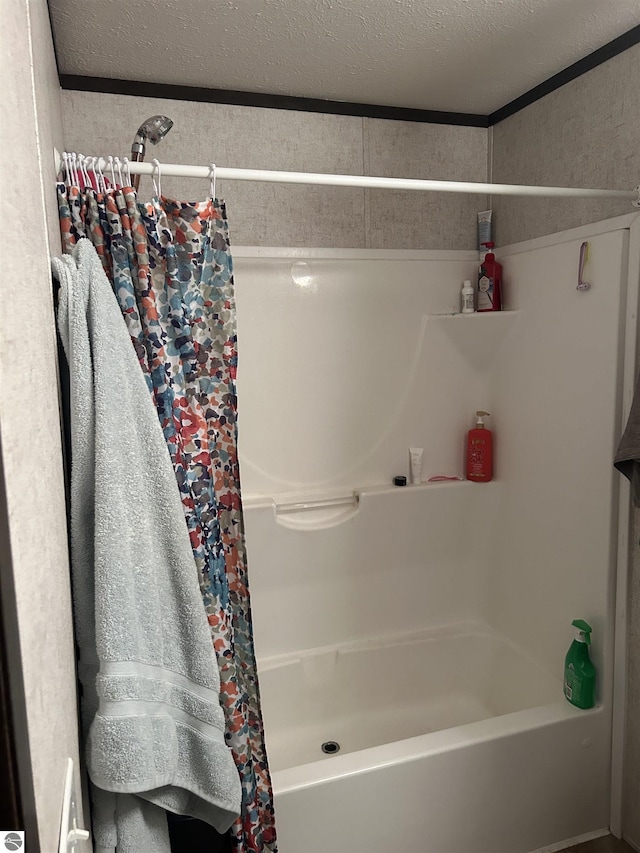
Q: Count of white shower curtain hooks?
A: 12